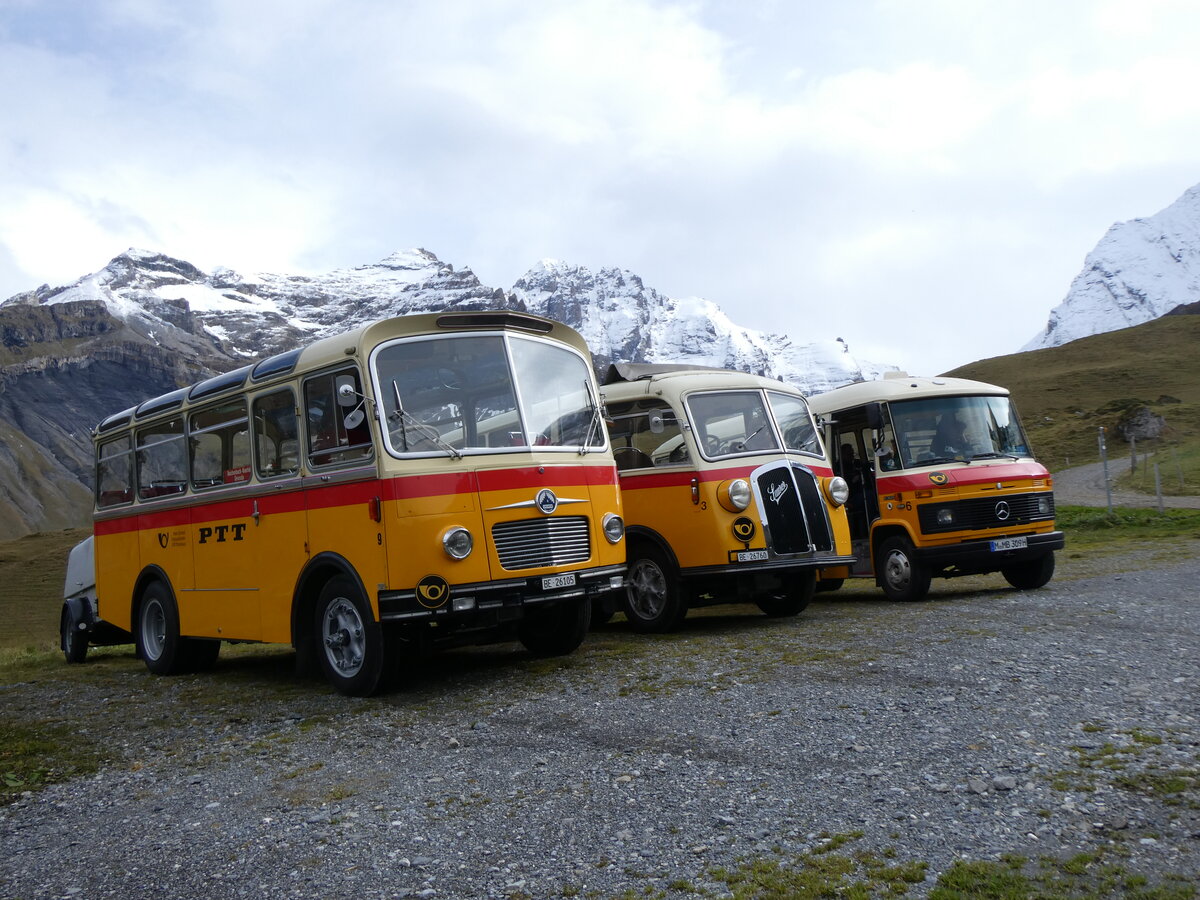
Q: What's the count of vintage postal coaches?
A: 3